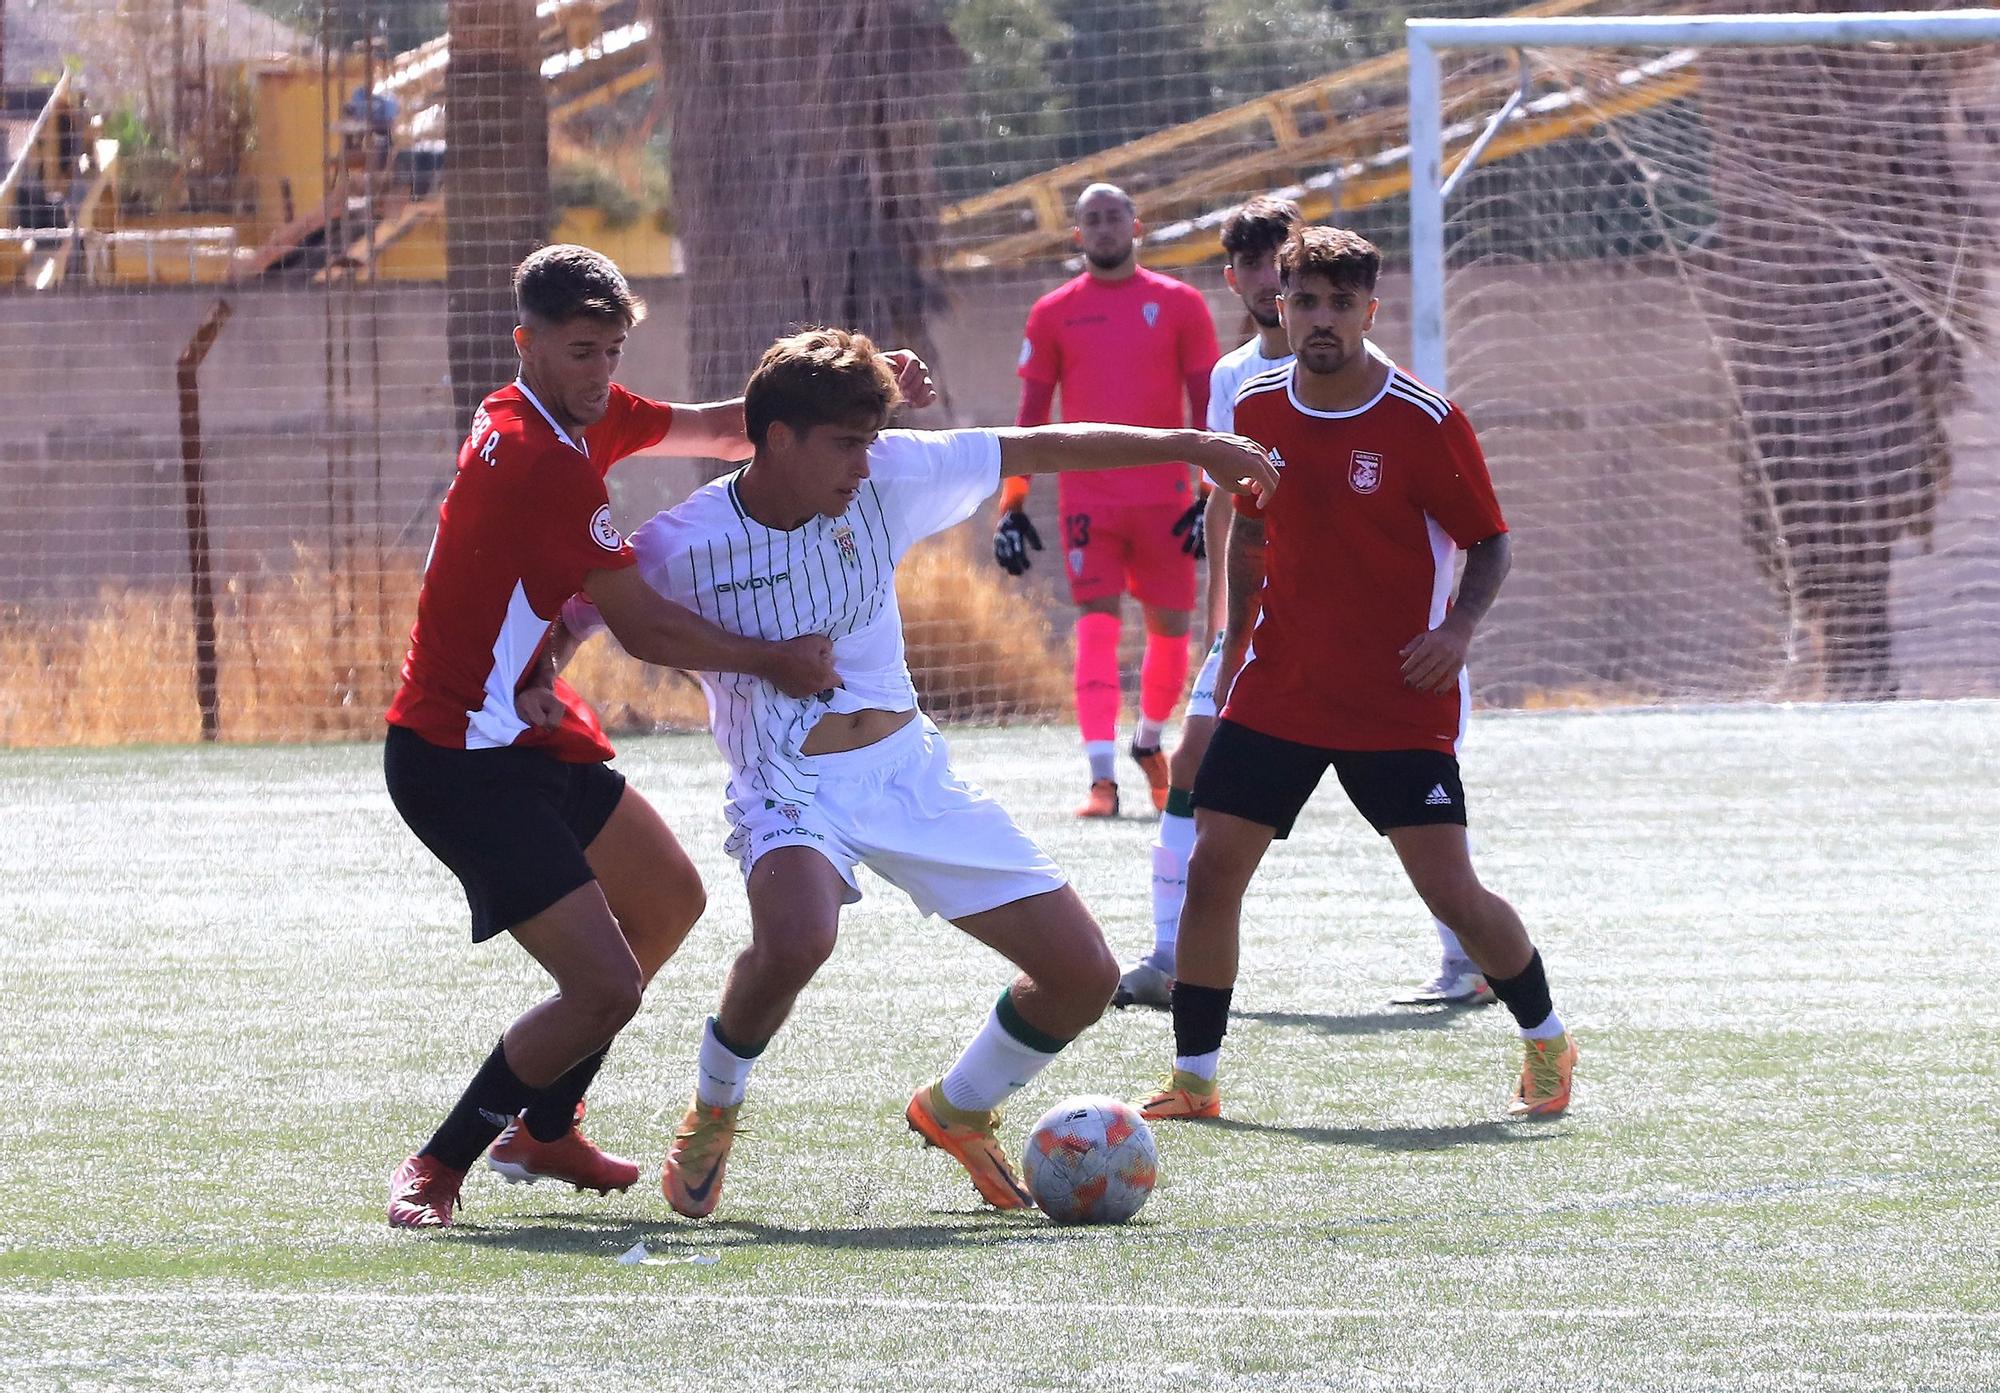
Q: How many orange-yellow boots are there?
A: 4